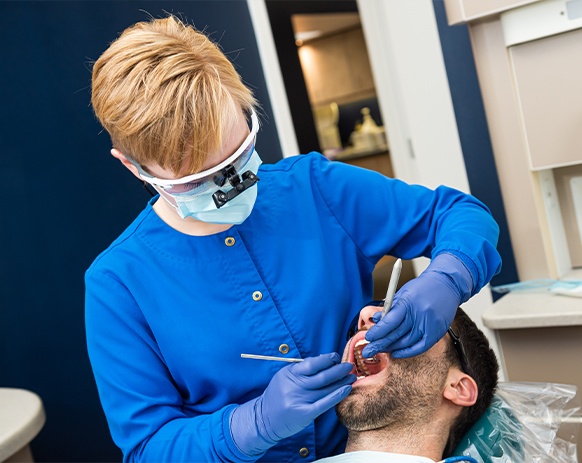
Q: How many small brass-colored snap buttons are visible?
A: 4